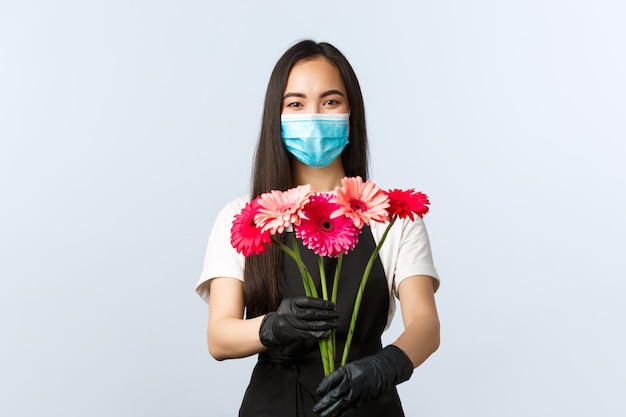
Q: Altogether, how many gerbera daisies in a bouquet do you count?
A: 5